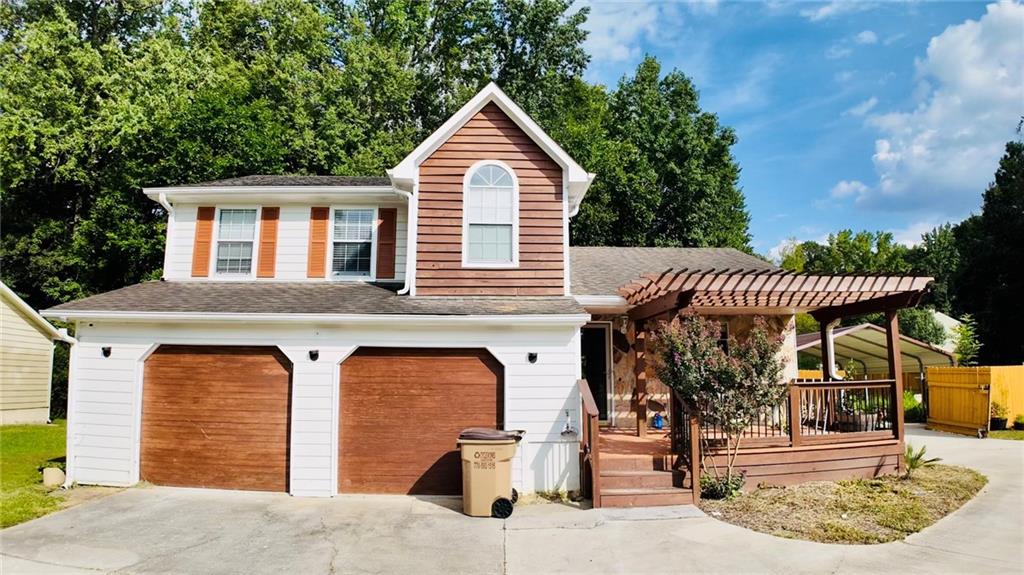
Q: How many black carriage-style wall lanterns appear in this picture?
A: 3